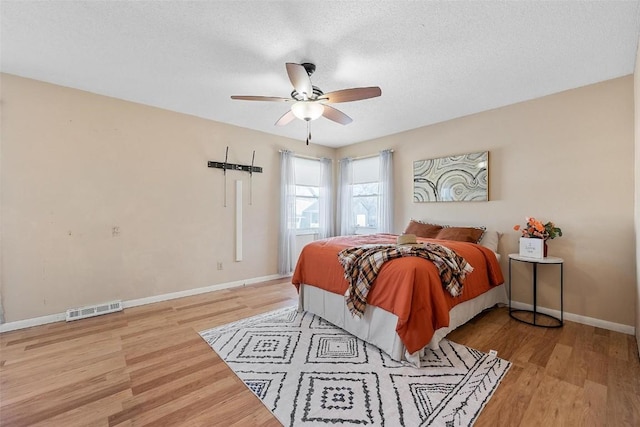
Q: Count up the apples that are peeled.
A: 0